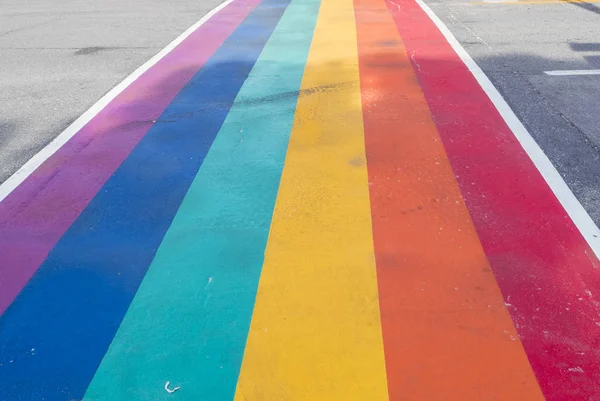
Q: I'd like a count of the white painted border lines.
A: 2